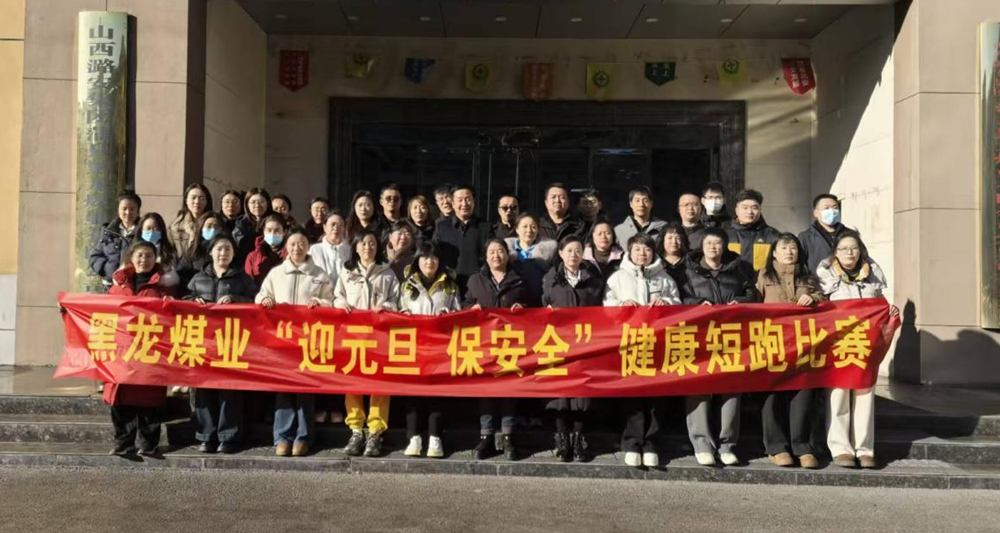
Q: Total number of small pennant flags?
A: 9